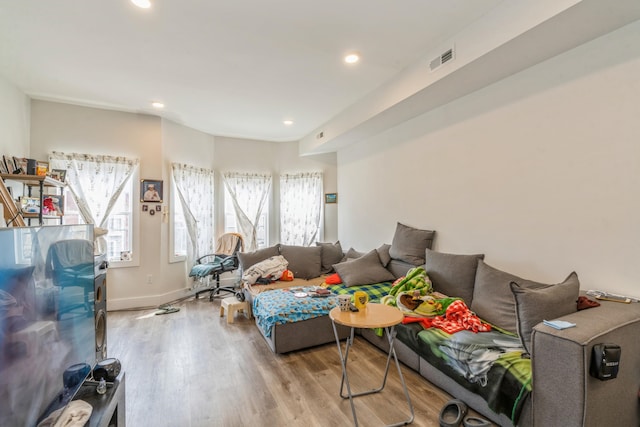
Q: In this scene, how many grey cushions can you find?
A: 10